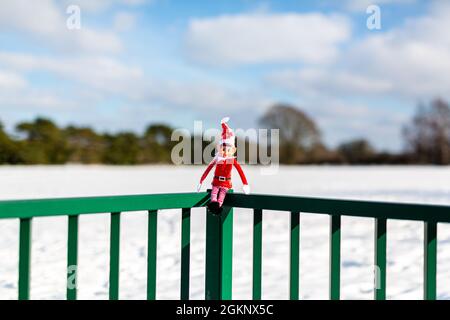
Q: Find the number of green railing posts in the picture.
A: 11